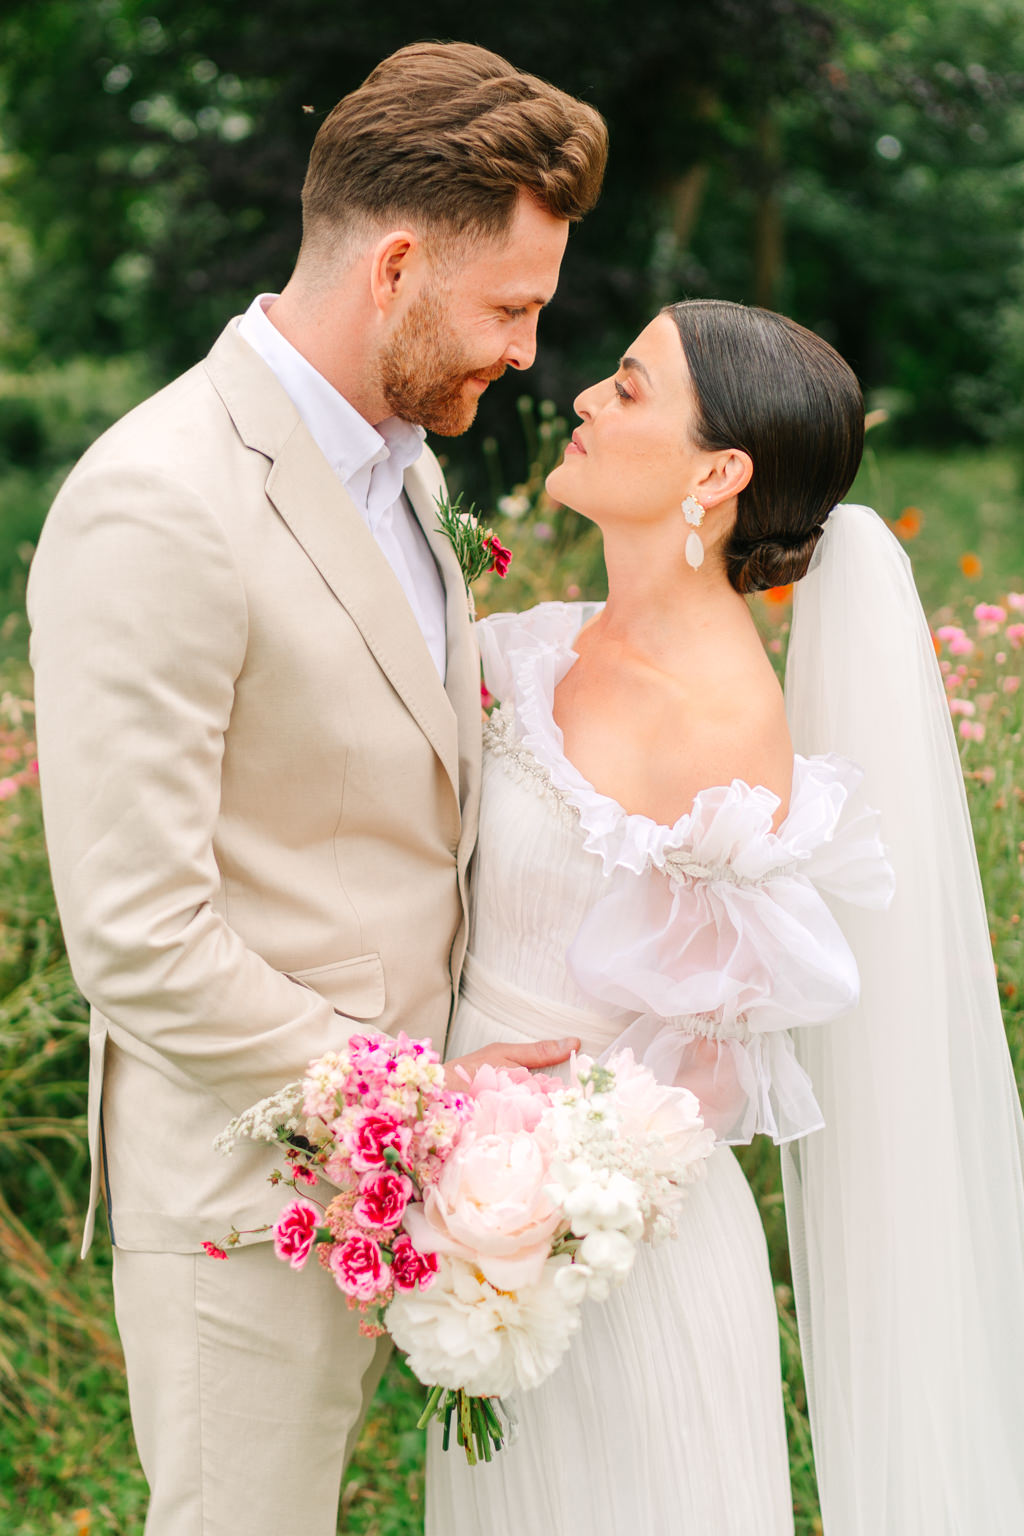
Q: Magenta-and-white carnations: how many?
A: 5